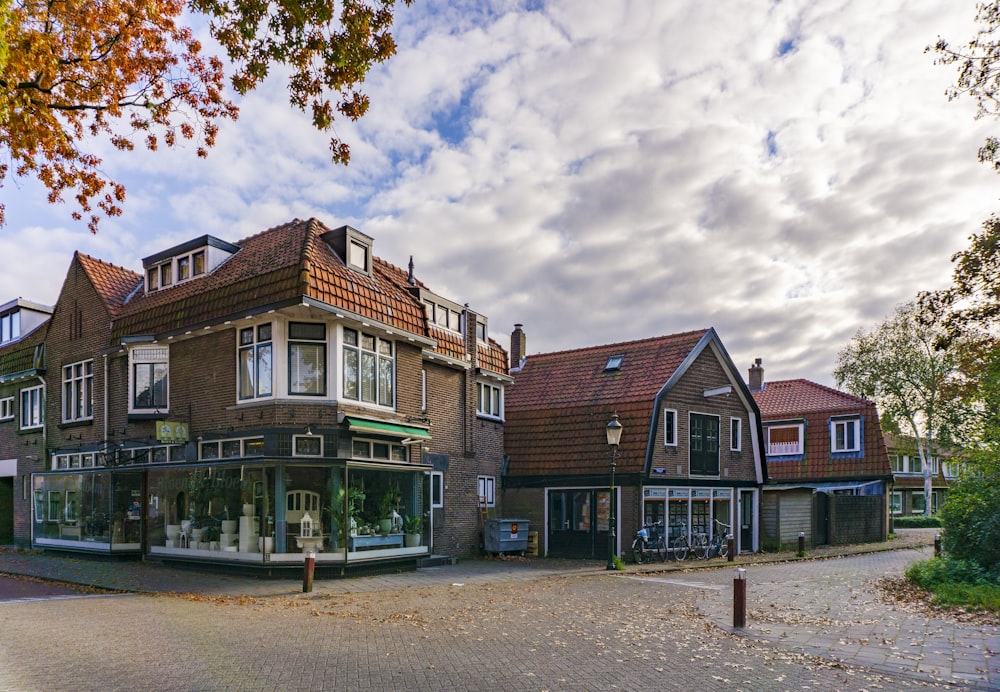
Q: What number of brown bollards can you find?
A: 5